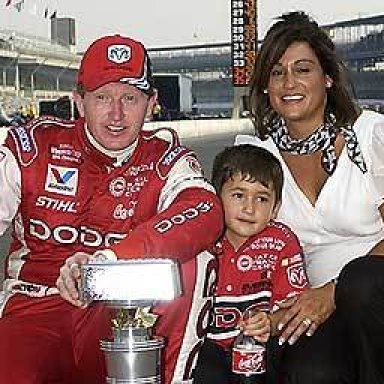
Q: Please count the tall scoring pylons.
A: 1